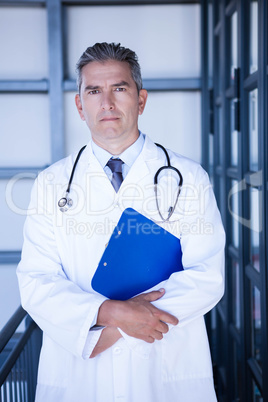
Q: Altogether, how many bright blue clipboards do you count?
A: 1